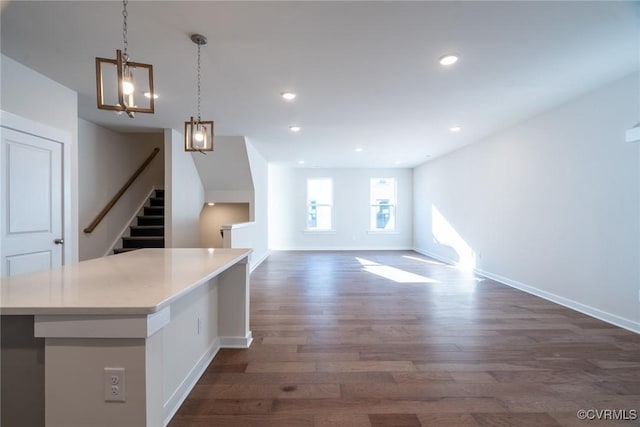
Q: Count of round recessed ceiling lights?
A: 8